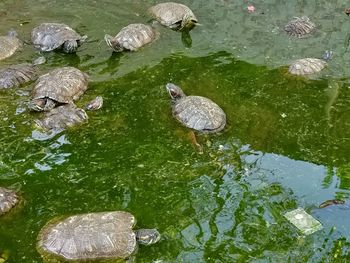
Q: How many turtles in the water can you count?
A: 12